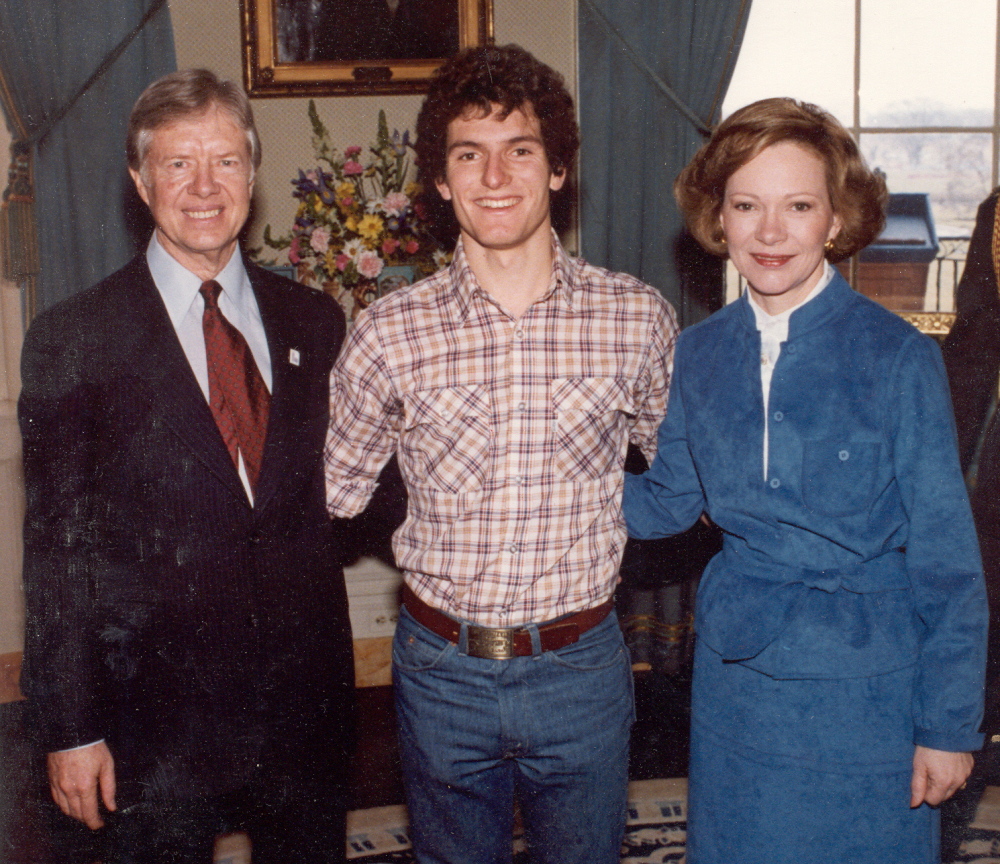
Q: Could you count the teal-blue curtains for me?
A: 2